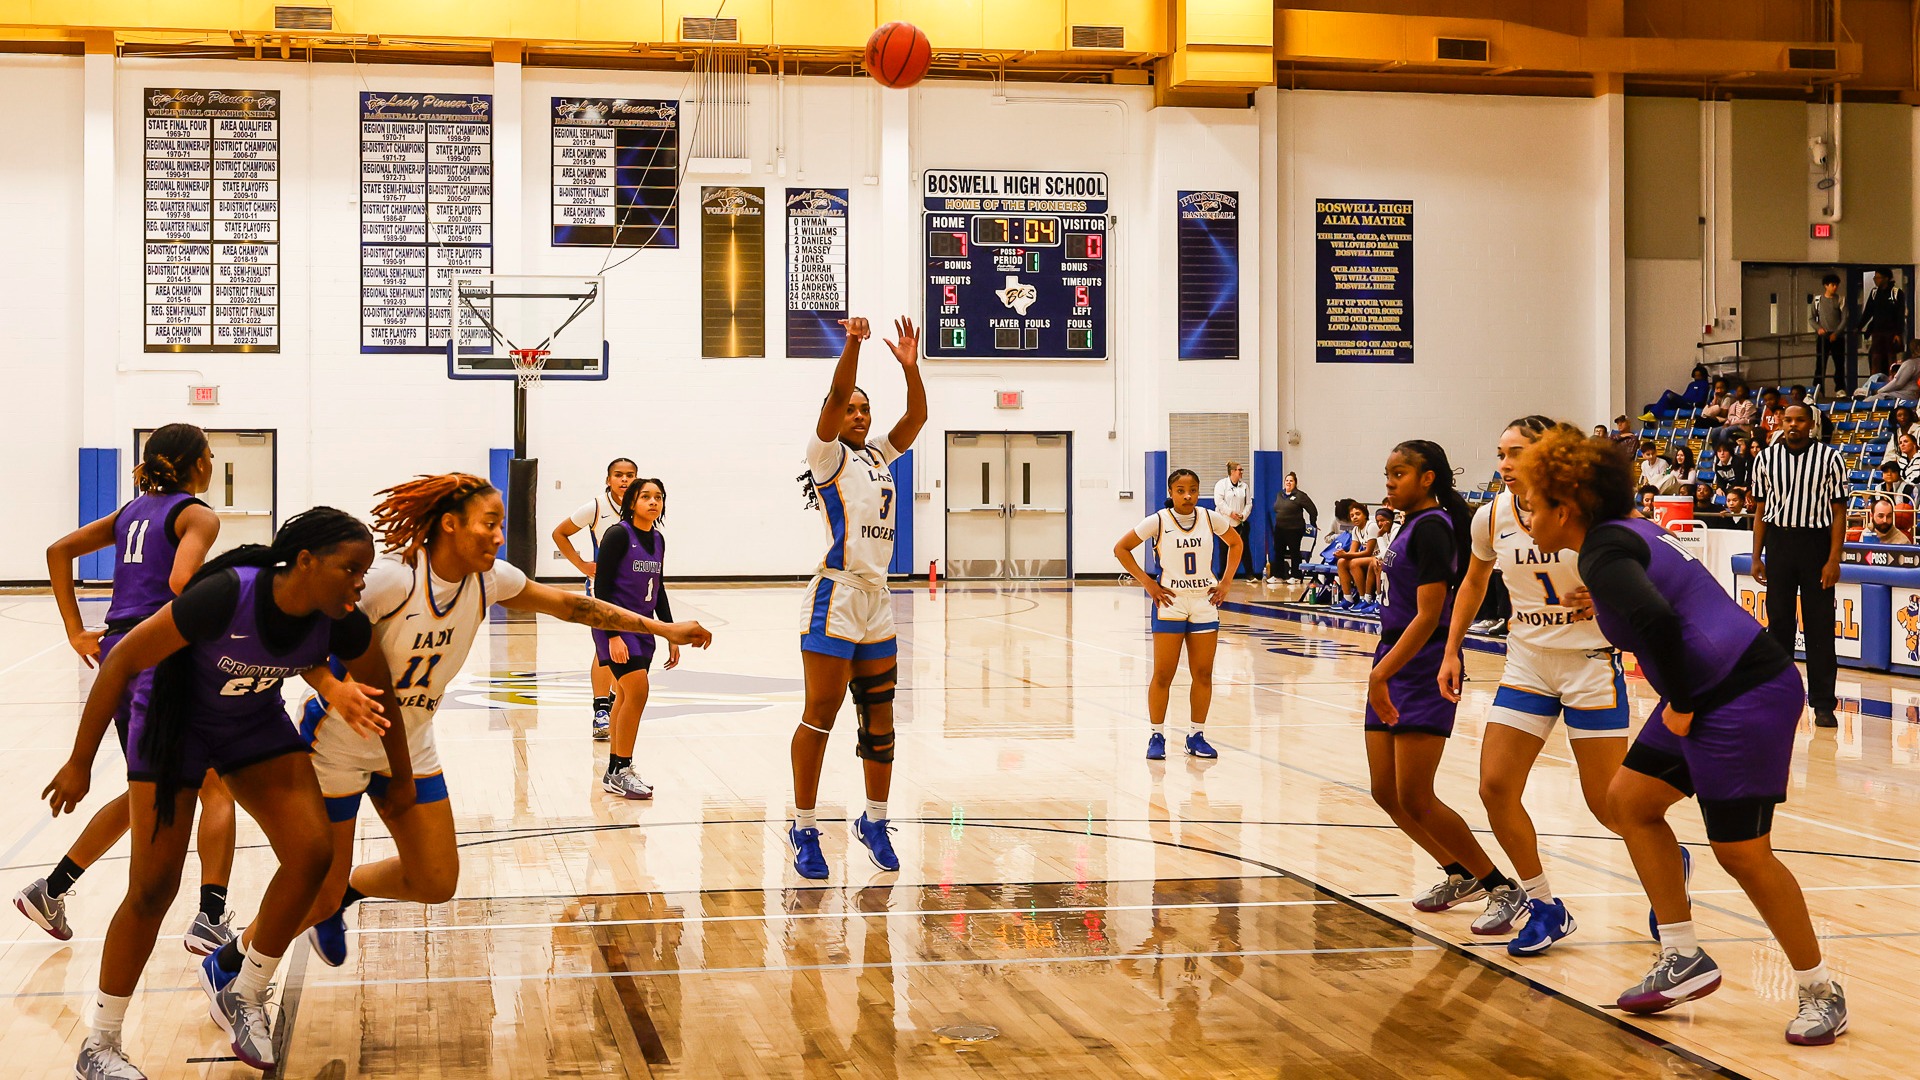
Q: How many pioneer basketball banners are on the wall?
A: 4